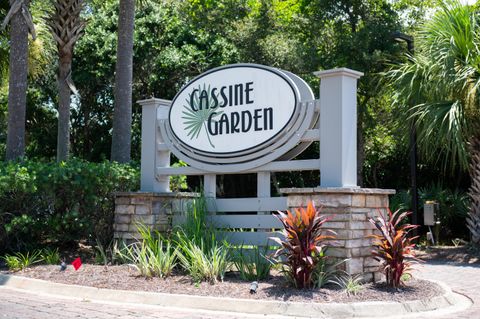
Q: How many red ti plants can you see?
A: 2